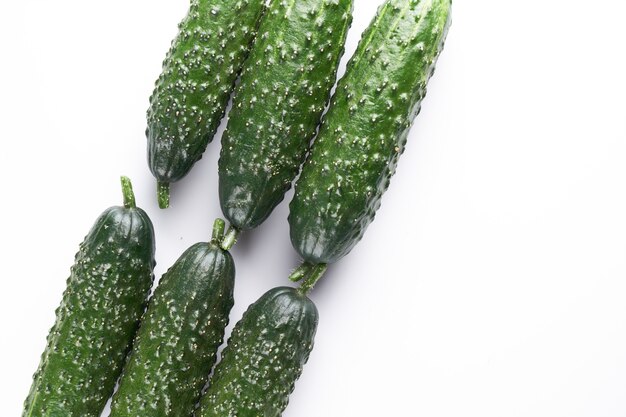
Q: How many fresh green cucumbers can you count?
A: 6